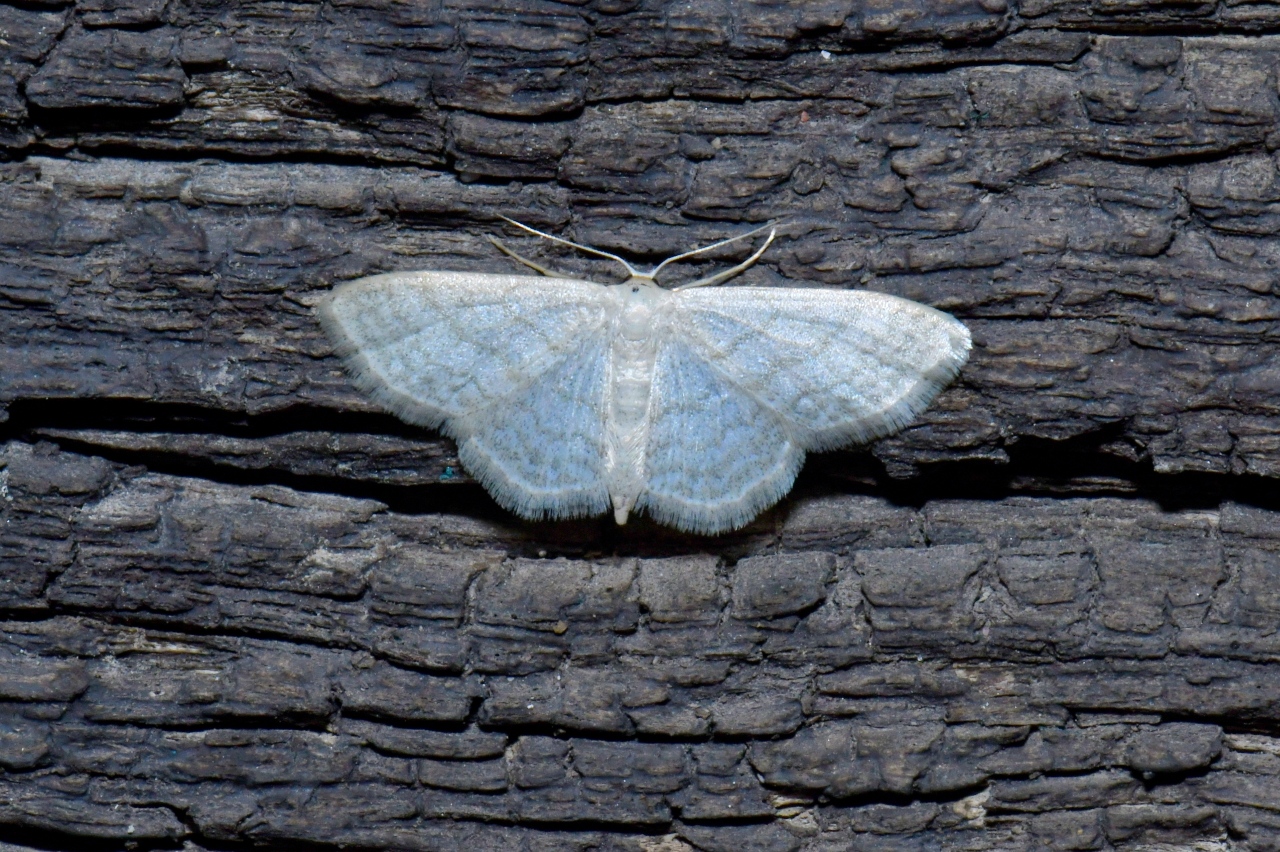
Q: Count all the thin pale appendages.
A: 4